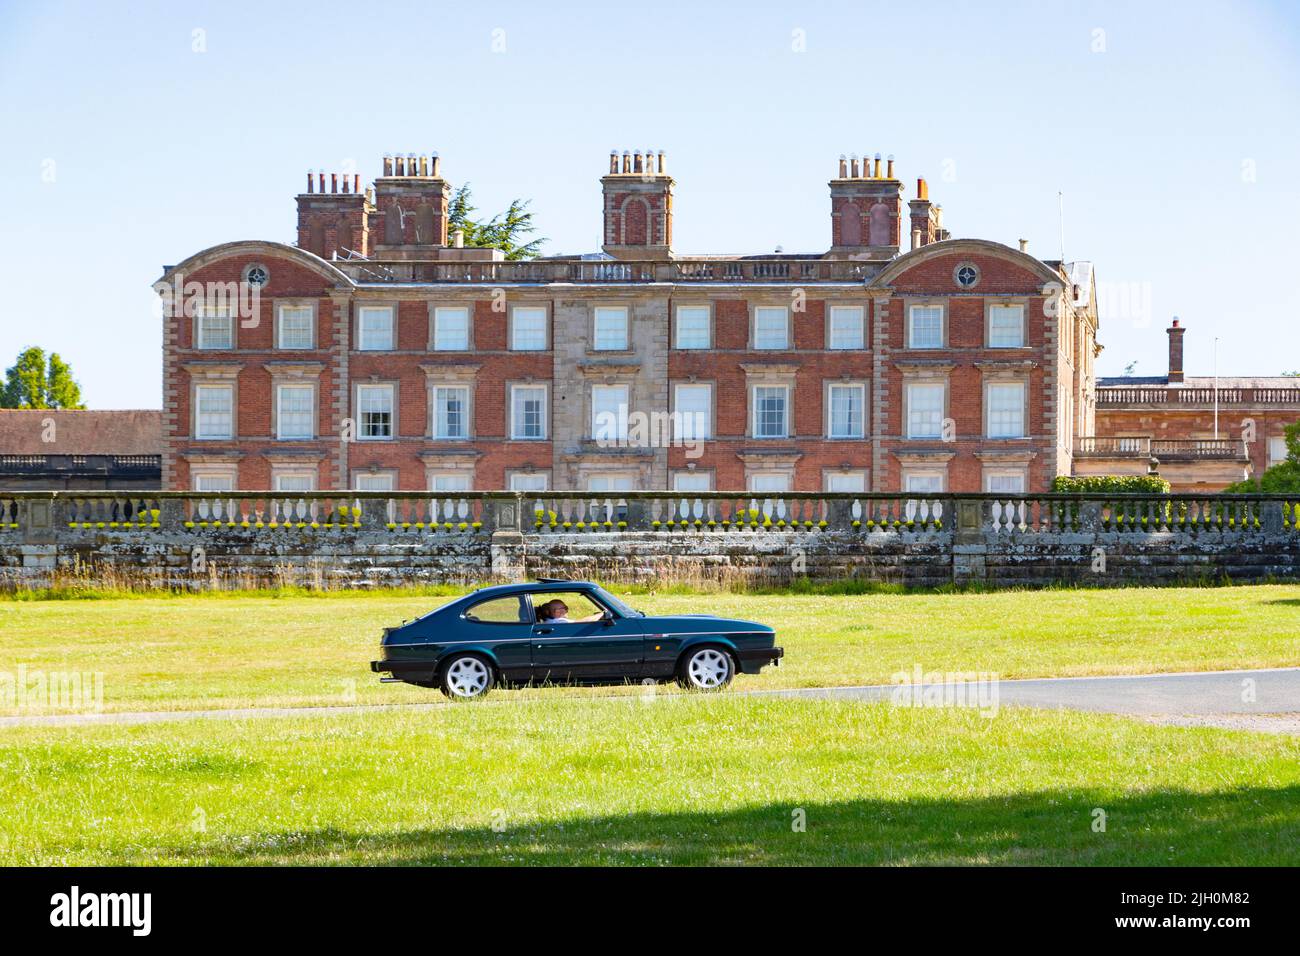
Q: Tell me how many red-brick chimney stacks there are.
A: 6